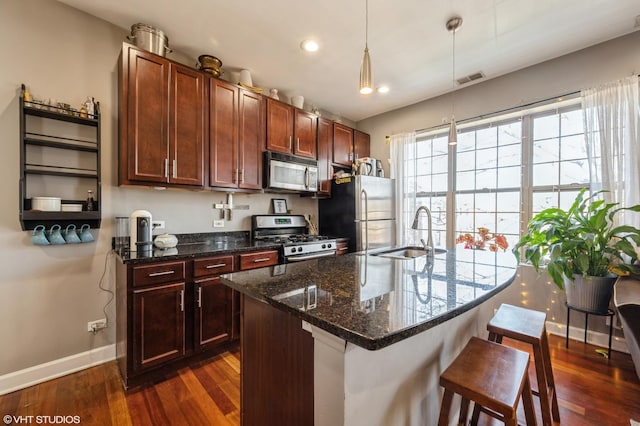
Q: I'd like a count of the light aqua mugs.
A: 4